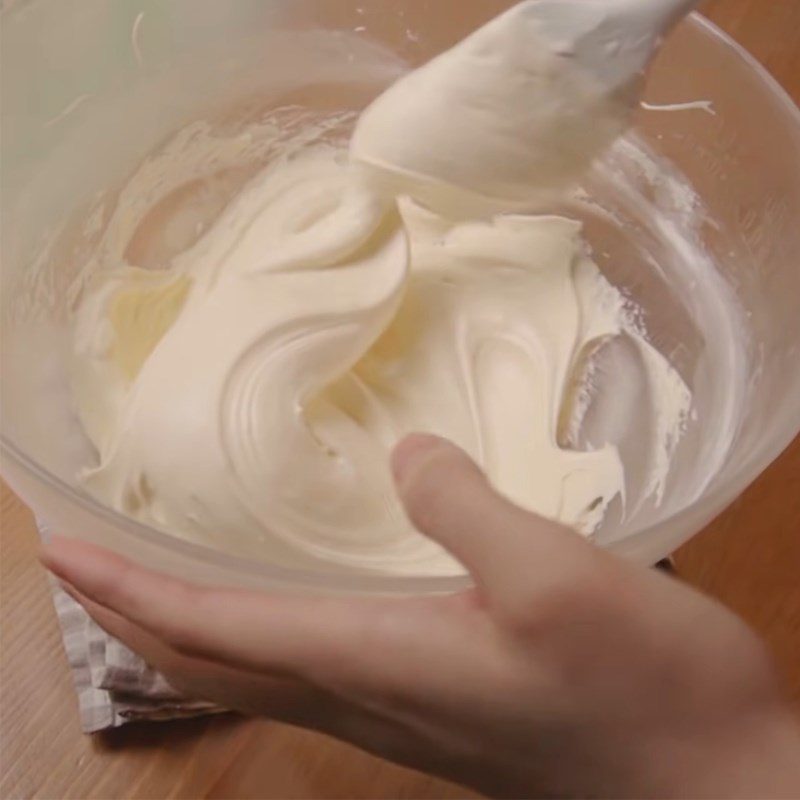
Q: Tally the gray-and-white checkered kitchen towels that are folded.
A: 1